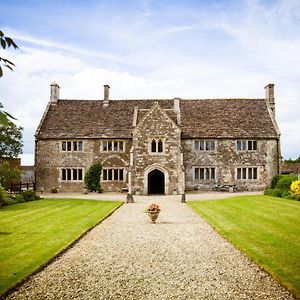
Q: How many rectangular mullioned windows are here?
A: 8